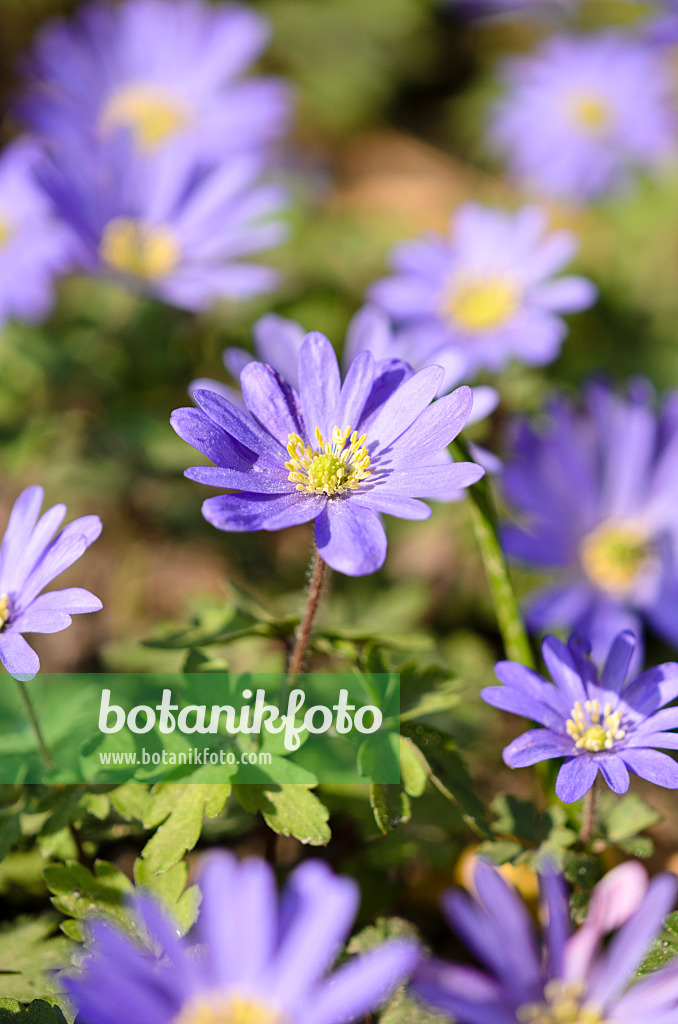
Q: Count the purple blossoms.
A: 12